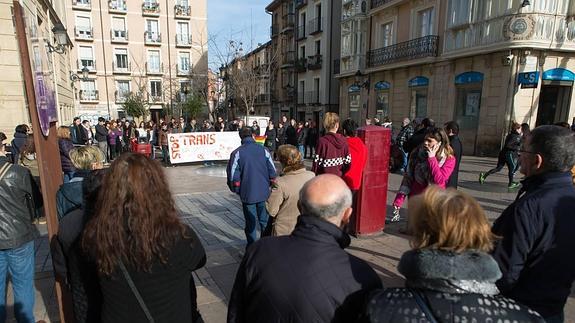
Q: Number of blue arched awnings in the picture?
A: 5